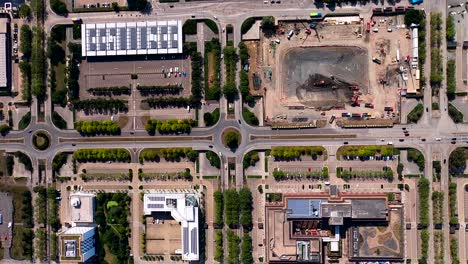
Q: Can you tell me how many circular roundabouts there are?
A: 2